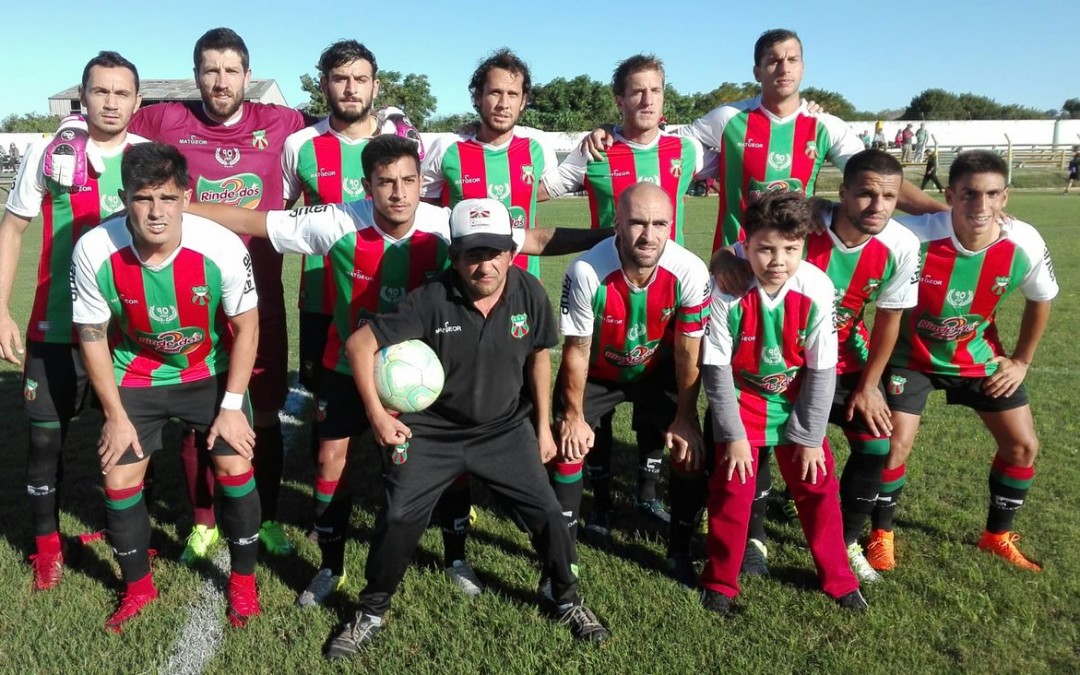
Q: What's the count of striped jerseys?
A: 11